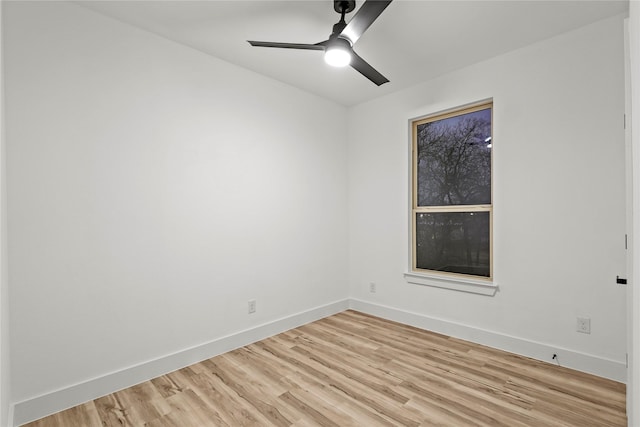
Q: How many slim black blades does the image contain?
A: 3